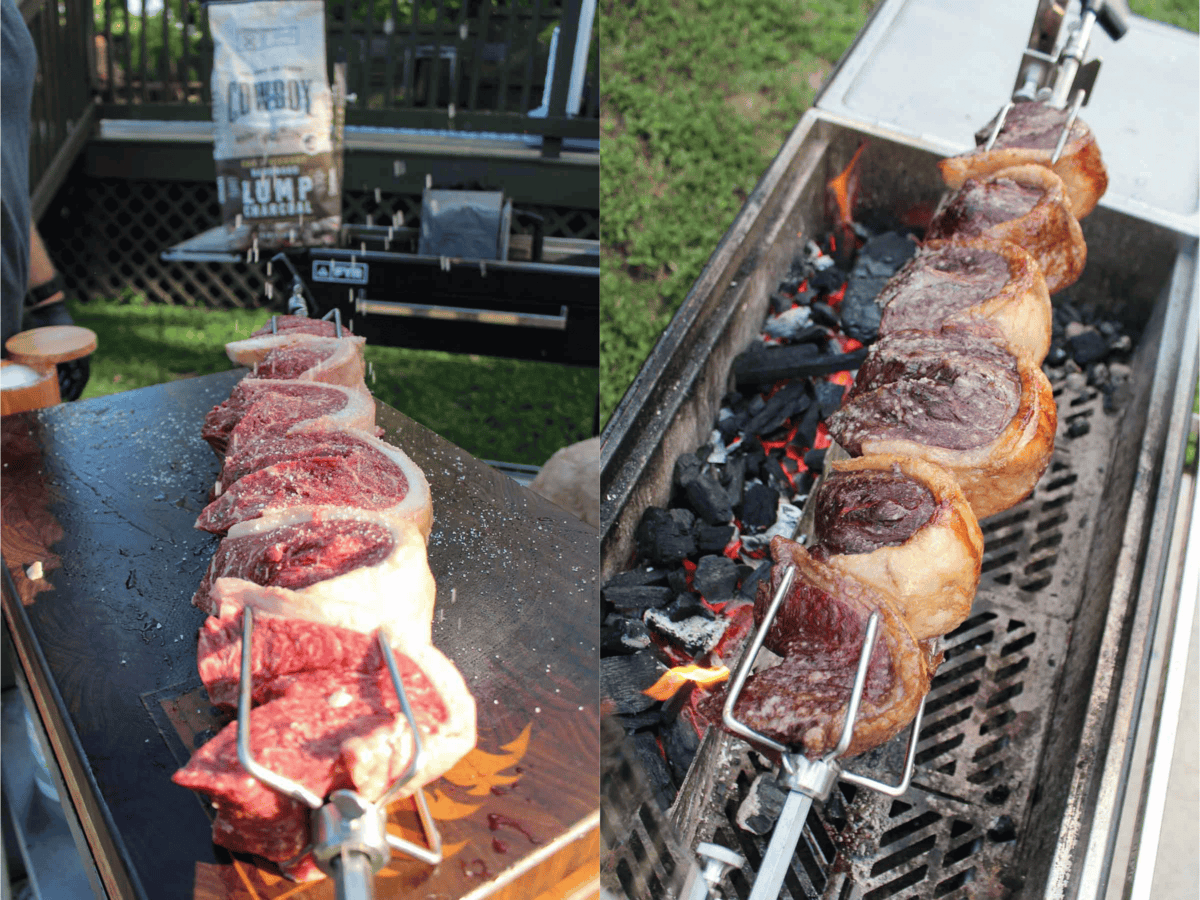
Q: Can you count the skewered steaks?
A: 12